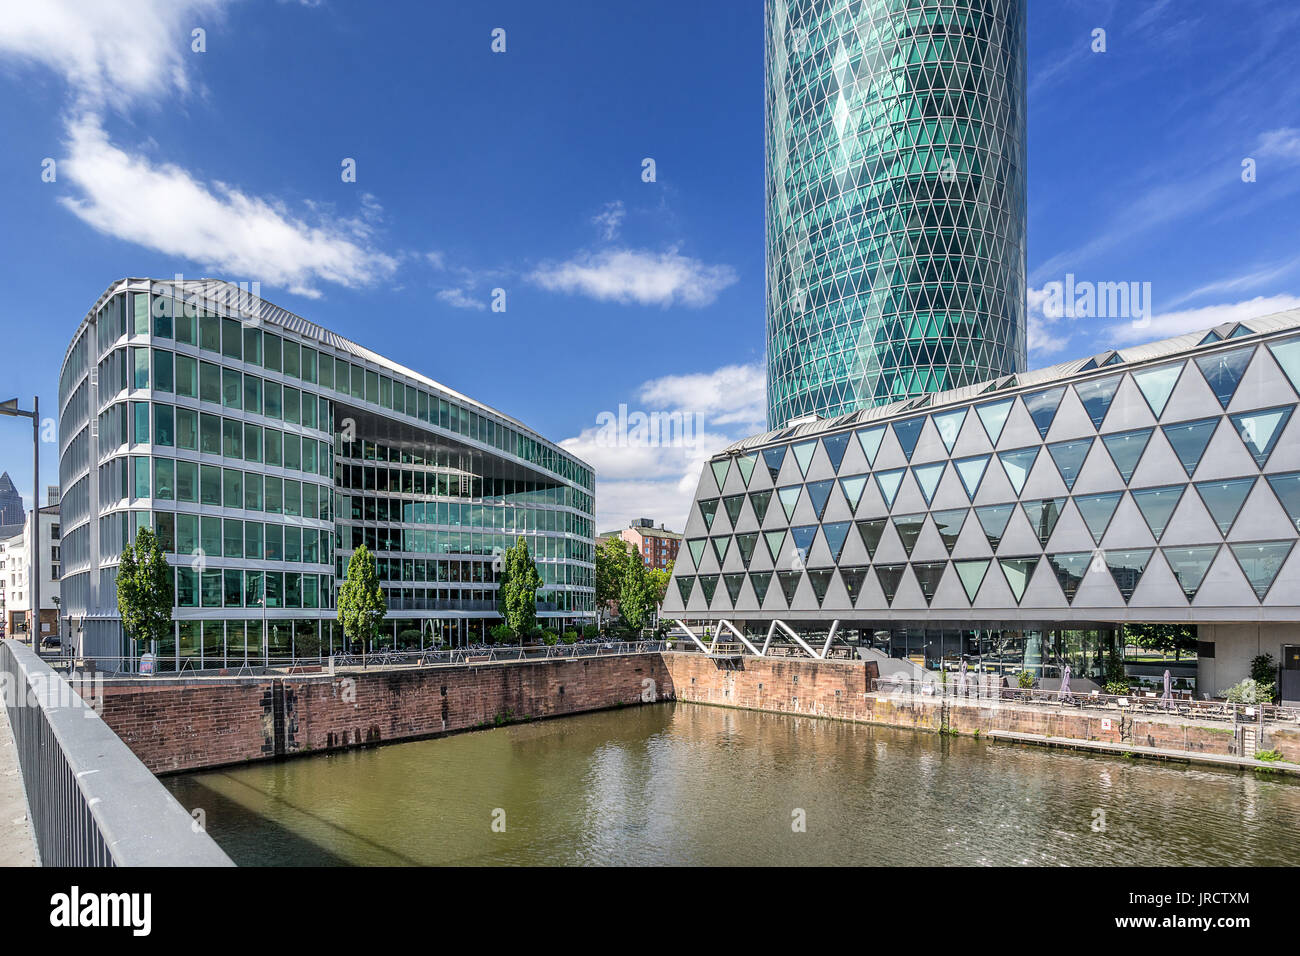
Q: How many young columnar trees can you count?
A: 4